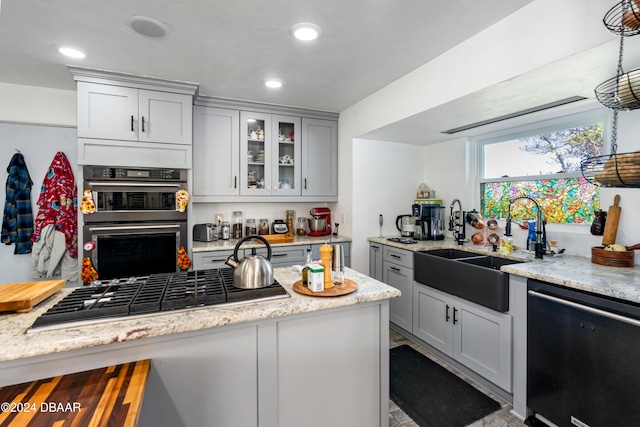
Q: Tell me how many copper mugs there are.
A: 4